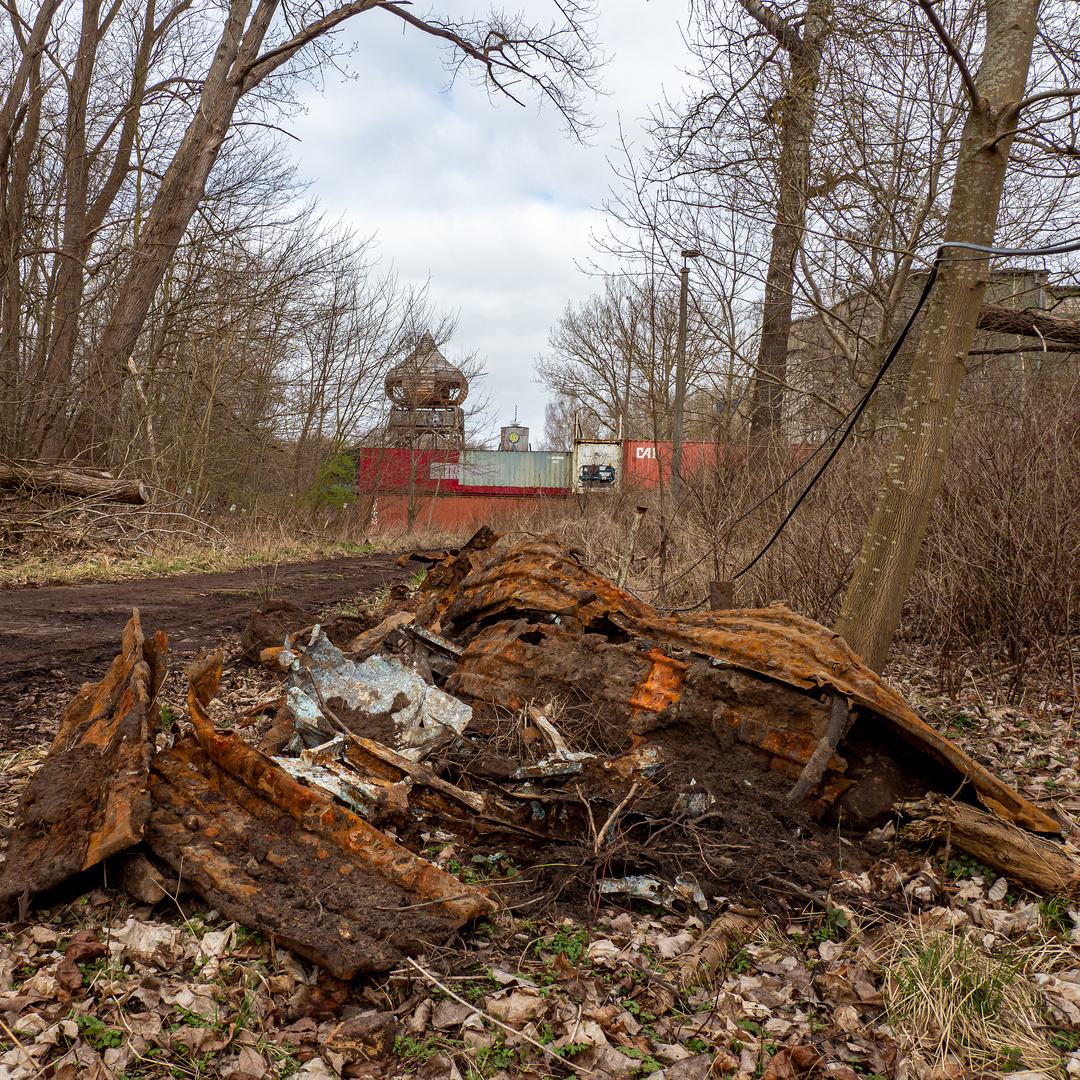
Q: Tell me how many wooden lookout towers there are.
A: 1